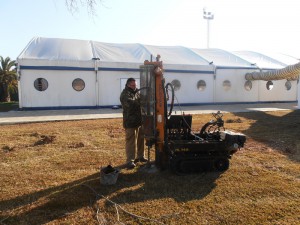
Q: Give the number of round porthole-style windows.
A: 8